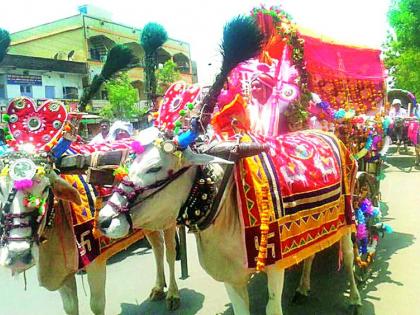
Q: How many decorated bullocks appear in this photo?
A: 2